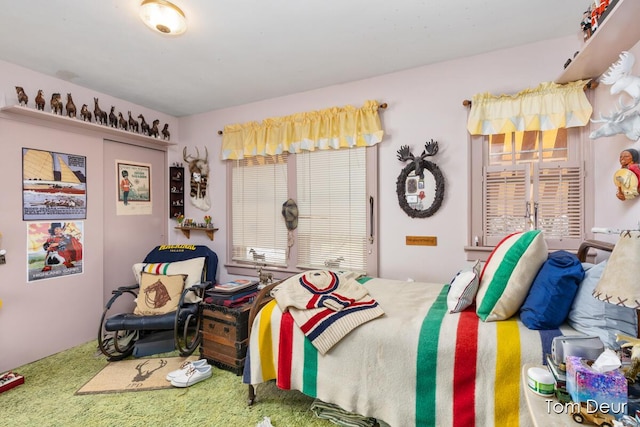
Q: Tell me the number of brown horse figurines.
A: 12